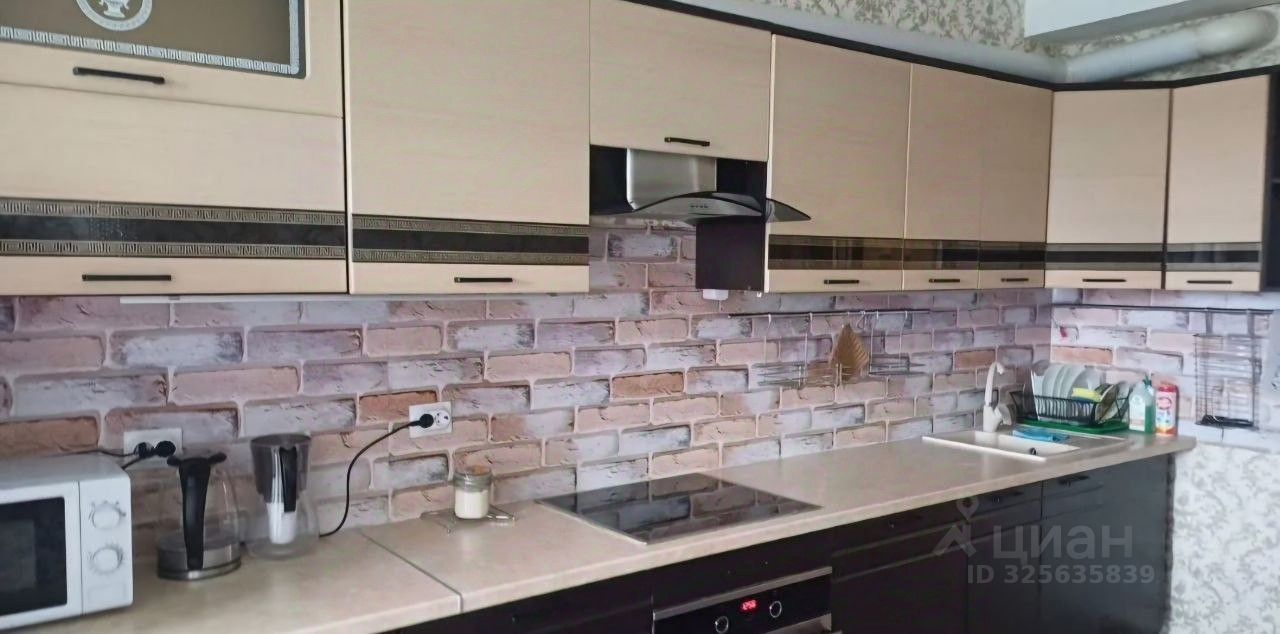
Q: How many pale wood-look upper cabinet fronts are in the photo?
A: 9